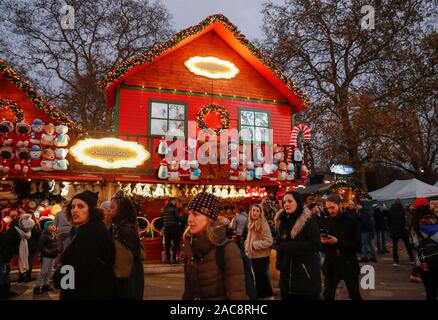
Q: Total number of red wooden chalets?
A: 2